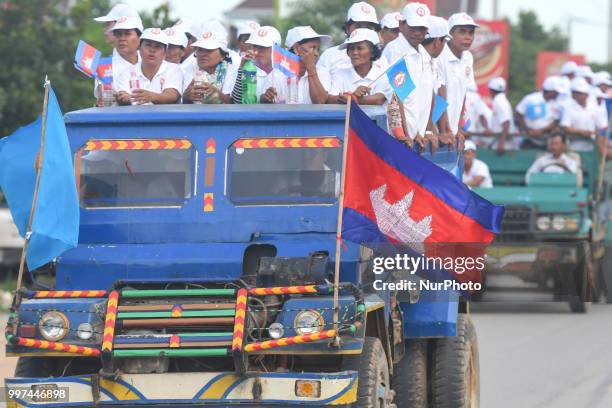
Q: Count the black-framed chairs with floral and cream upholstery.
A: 0